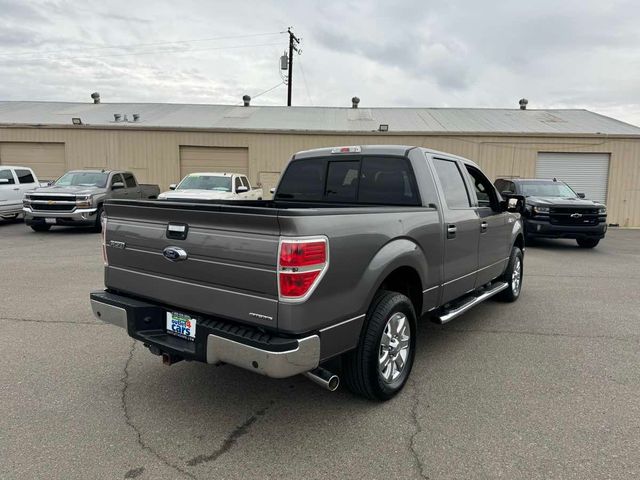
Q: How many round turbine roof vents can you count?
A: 4